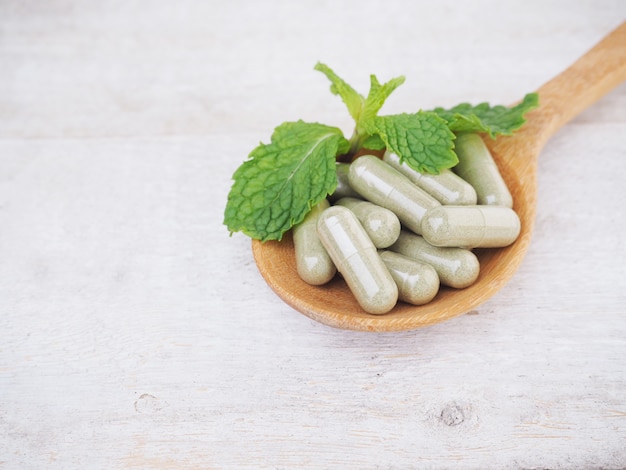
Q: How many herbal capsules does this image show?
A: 10